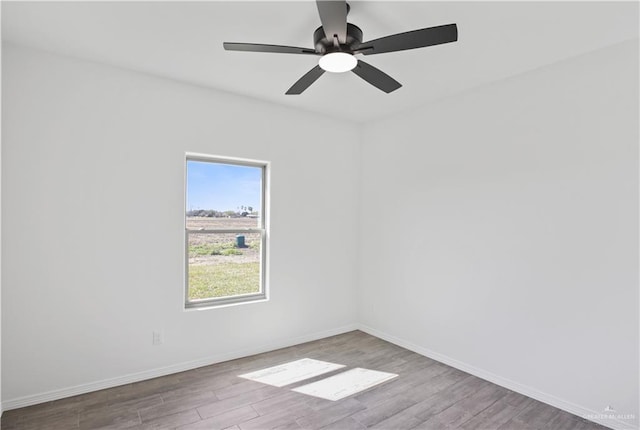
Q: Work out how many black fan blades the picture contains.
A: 5